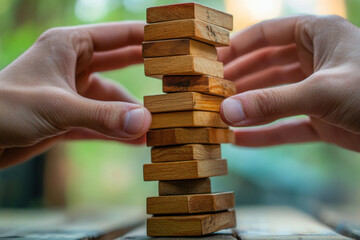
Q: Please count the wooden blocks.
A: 13